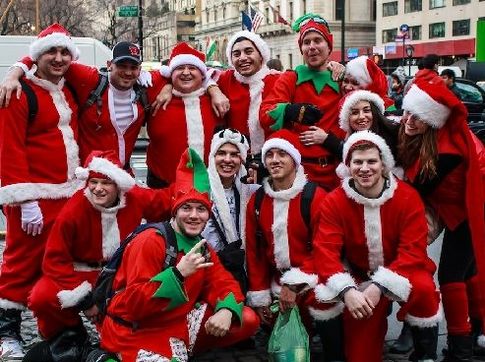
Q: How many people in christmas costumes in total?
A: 12